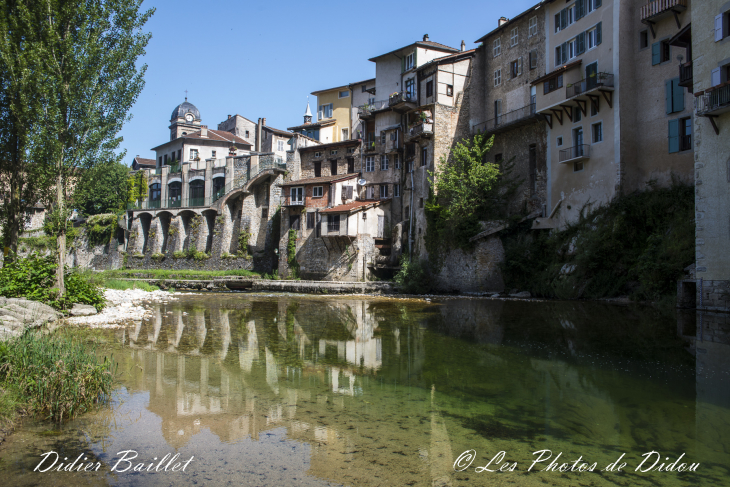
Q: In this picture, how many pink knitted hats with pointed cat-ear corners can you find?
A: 0